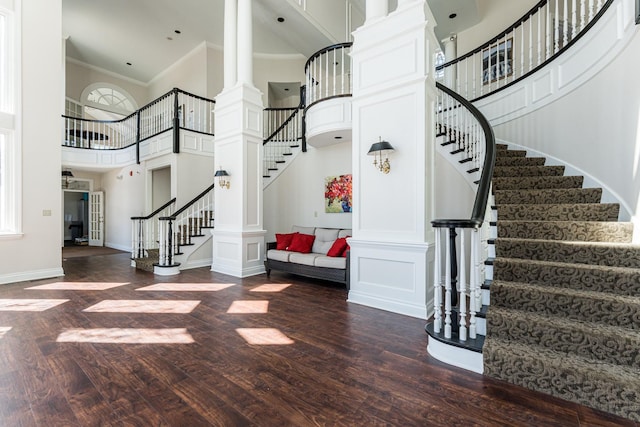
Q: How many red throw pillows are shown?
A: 4